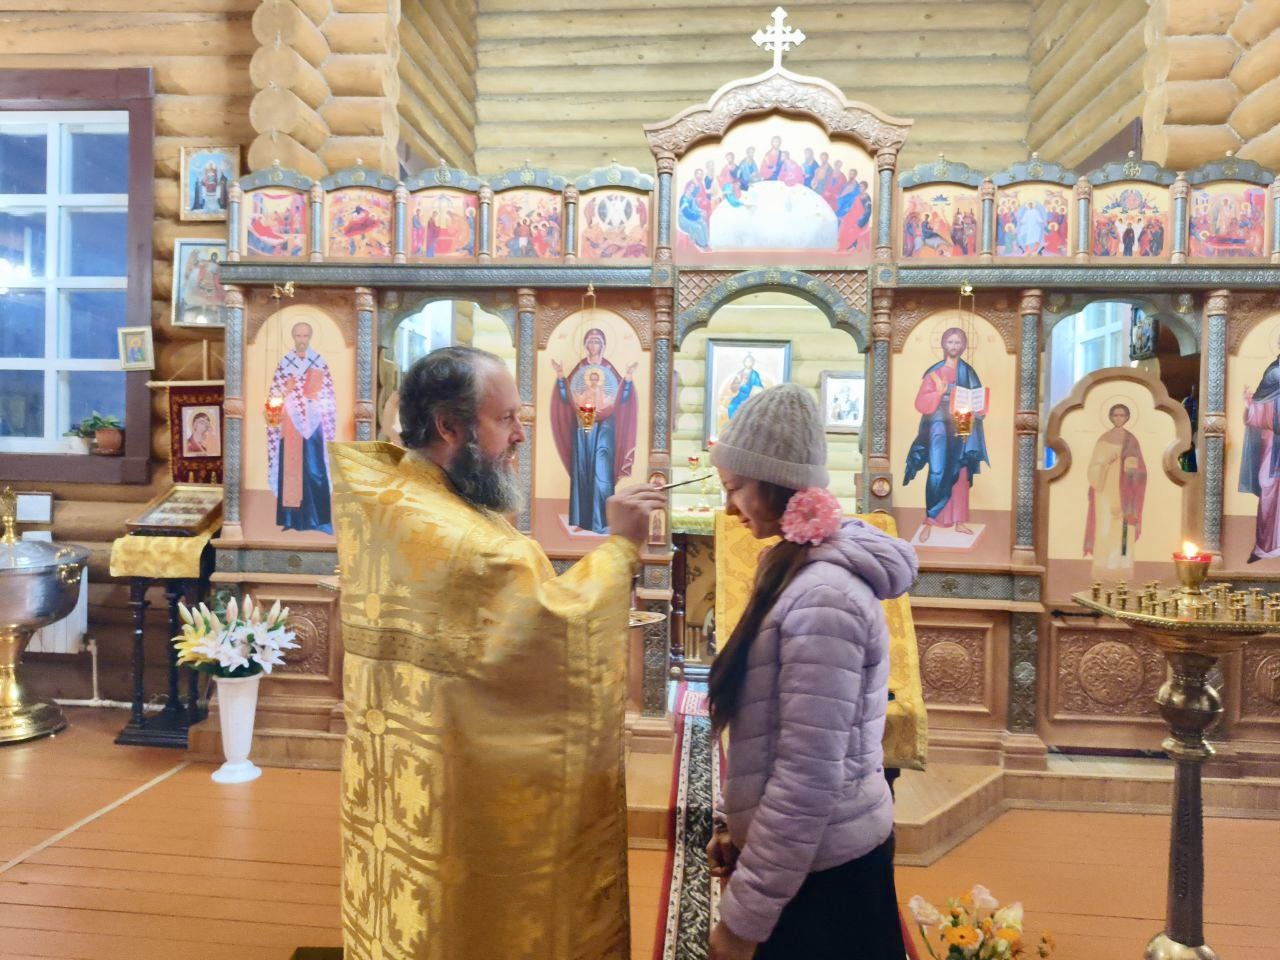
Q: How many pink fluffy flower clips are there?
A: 1